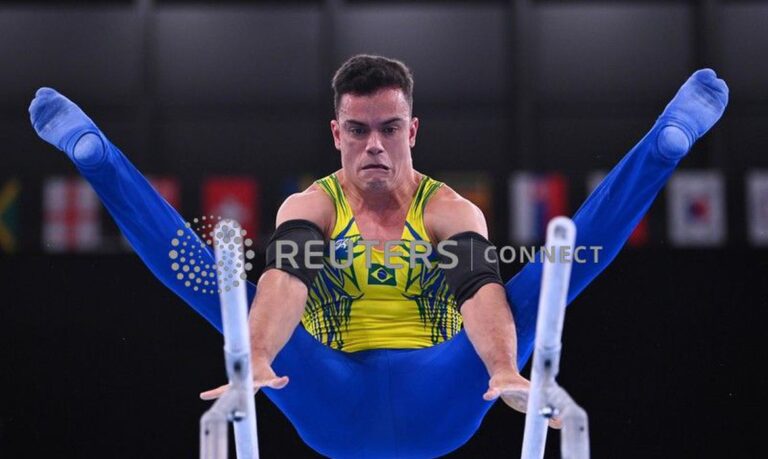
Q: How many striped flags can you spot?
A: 1